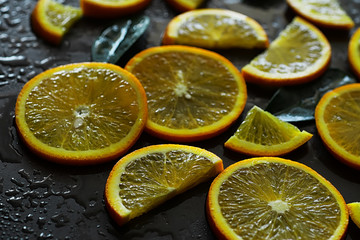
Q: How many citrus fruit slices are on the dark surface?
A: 14